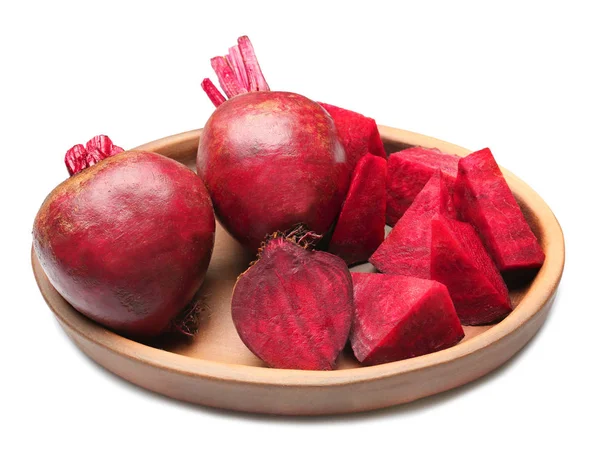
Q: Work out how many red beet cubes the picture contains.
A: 7